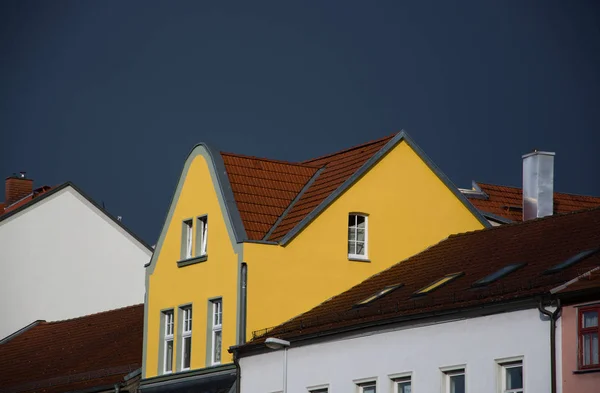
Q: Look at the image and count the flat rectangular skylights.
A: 4